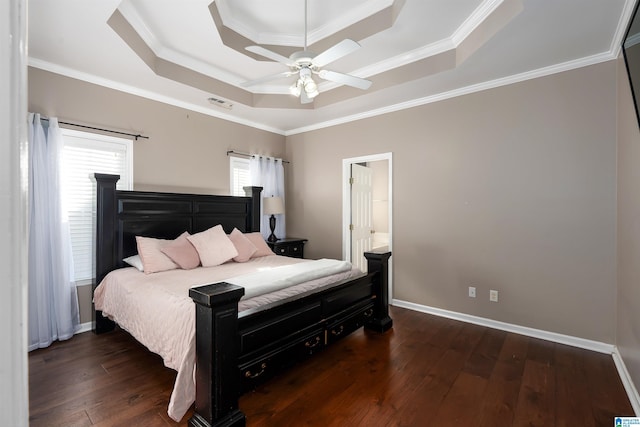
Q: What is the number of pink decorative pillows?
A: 5